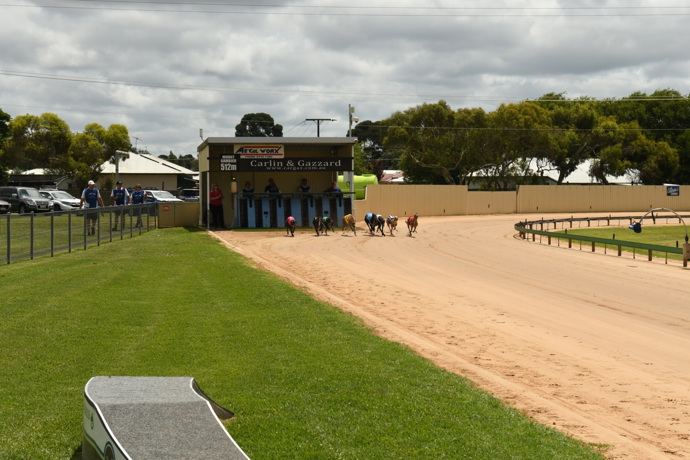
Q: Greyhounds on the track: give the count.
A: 8